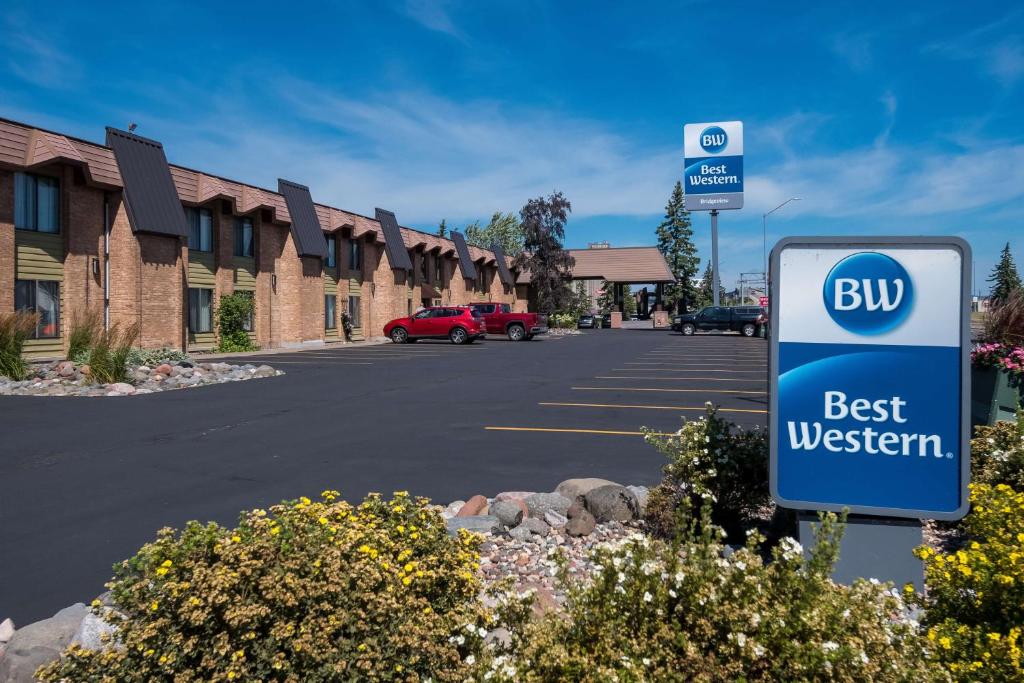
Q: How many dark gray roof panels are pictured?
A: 5